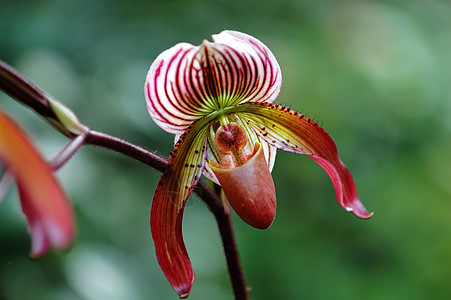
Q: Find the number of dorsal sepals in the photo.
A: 1